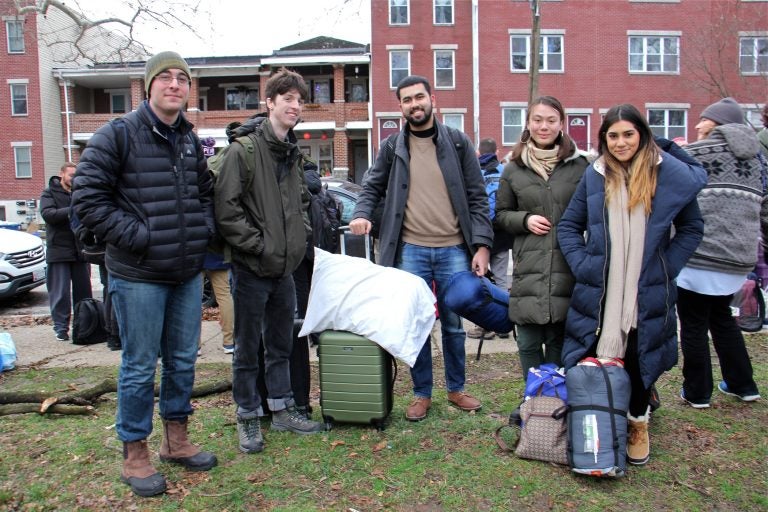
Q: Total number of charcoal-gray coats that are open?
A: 1